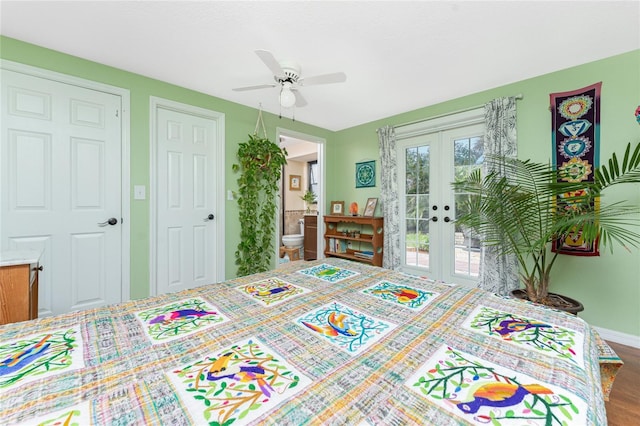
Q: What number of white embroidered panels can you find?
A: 10